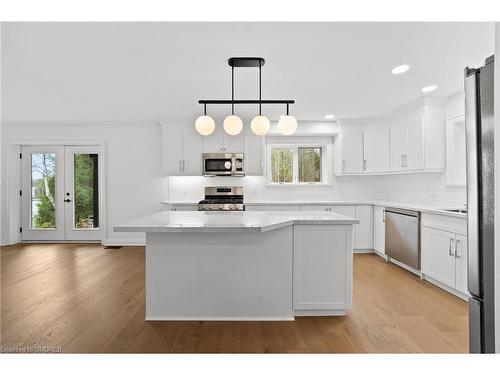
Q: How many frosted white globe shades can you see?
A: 4